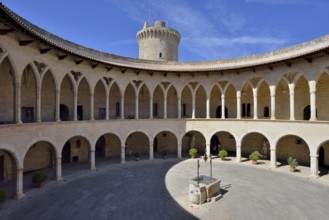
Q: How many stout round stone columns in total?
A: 10